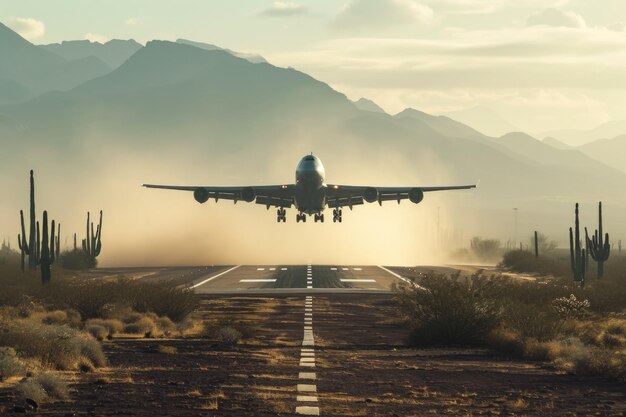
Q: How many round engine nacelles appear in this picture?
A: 4